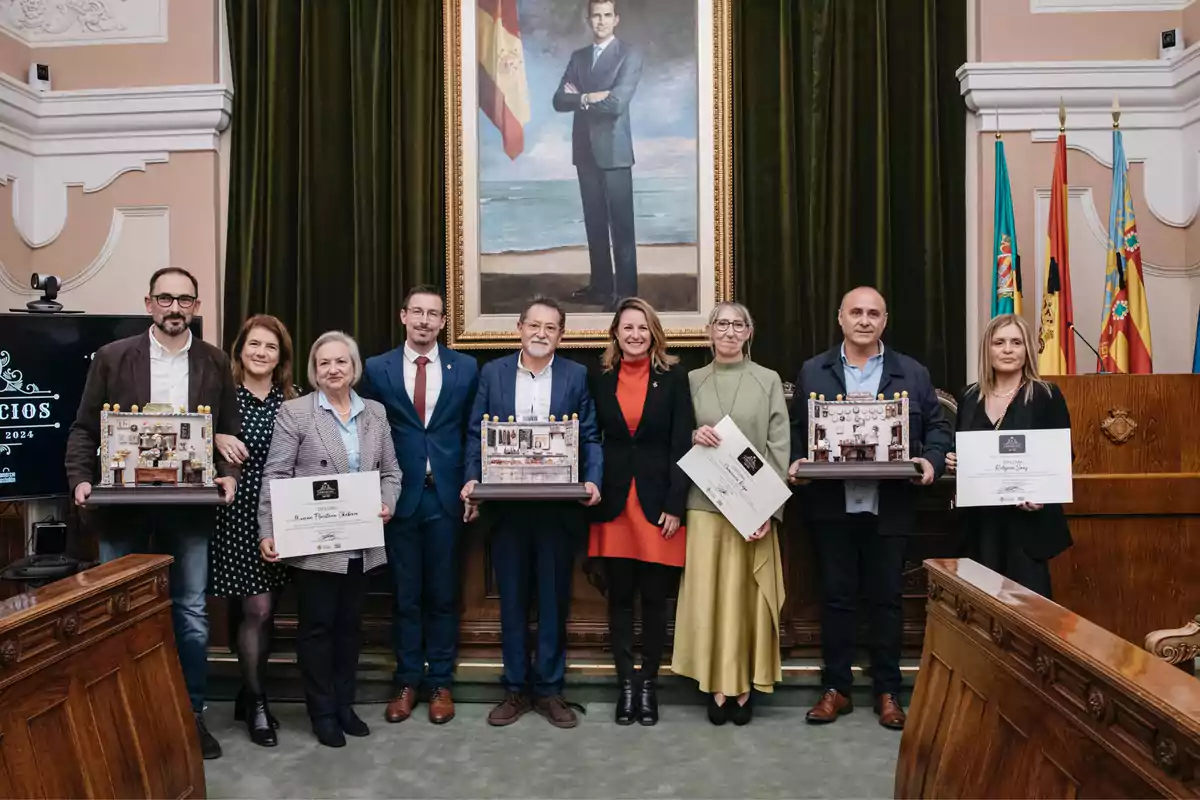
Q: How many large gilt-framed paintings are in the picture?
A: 1